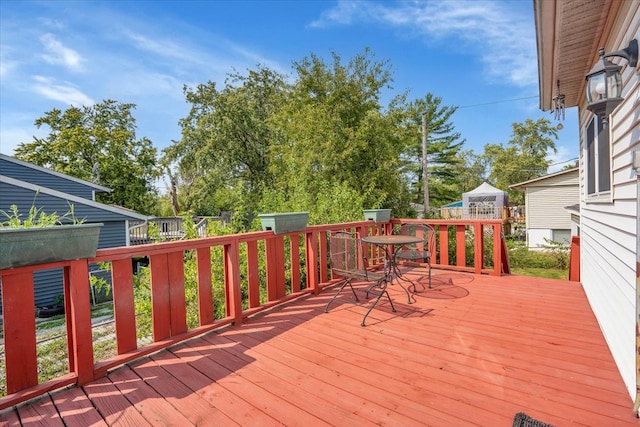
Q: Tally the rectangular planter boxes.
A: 3